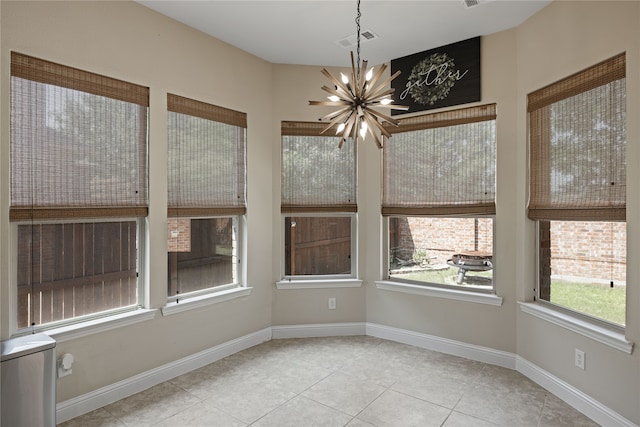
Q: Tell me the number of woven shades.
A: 5